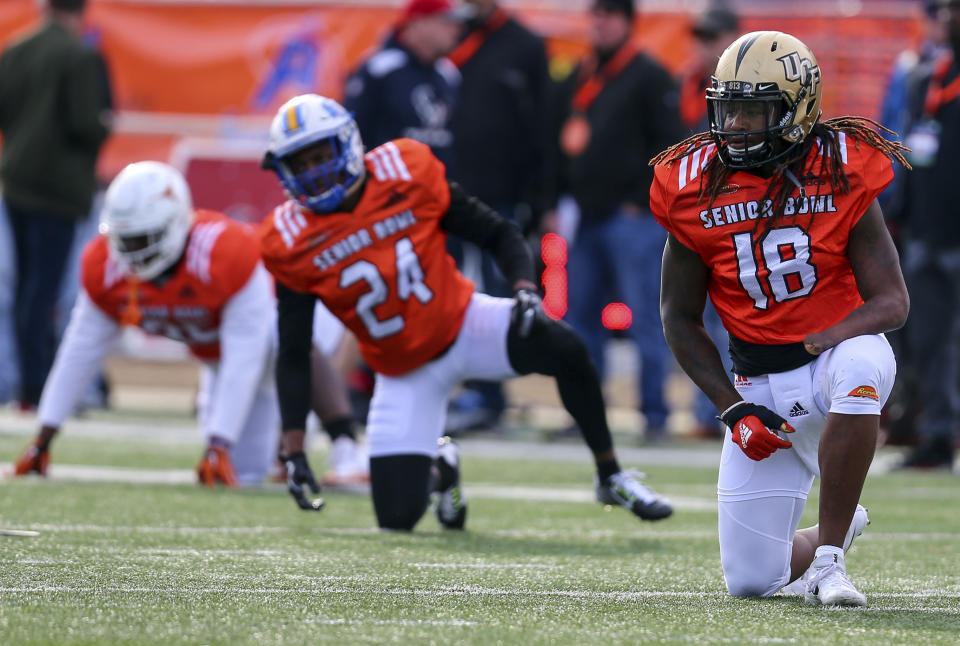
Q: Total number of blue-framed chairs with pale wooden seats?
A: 0